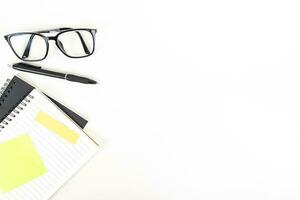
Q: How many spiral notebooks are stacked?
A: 2